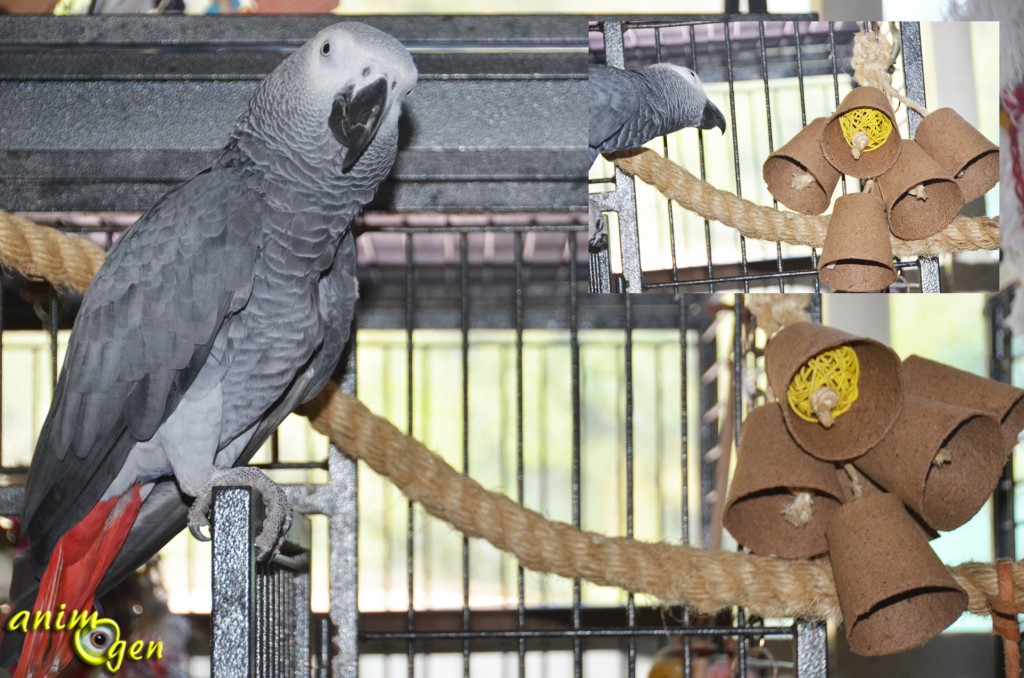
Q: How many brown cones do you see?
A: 10